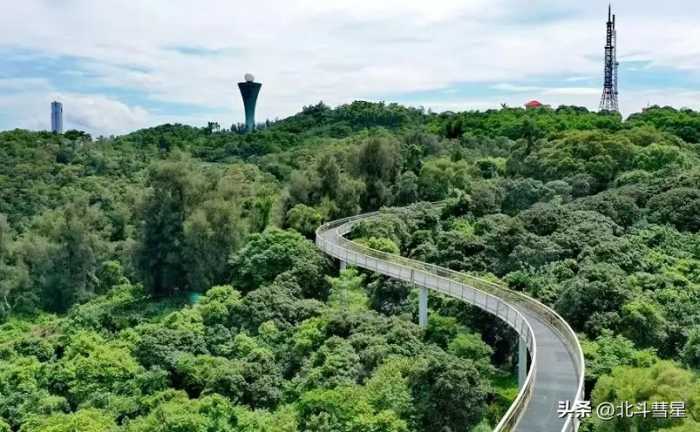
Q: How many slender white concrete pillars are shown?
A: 3